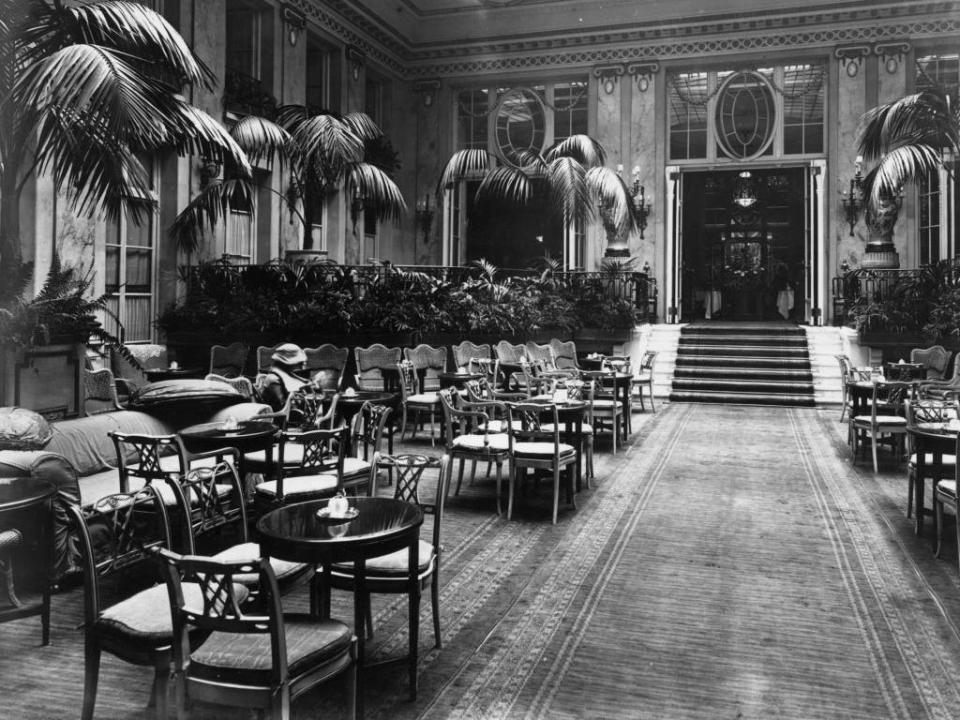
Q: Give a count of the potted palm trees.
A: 4